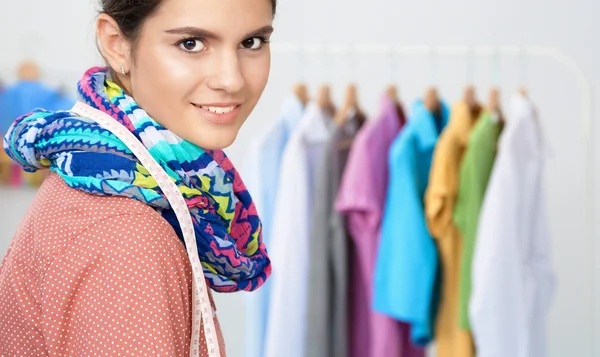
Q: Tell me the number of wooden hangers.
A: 8